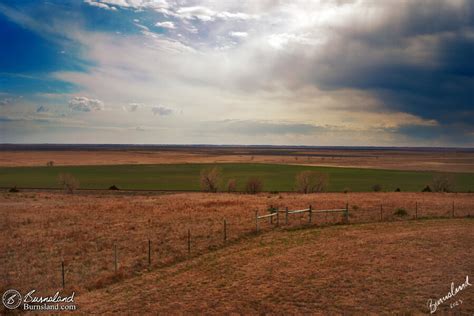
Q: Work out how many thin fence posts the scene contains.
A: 8